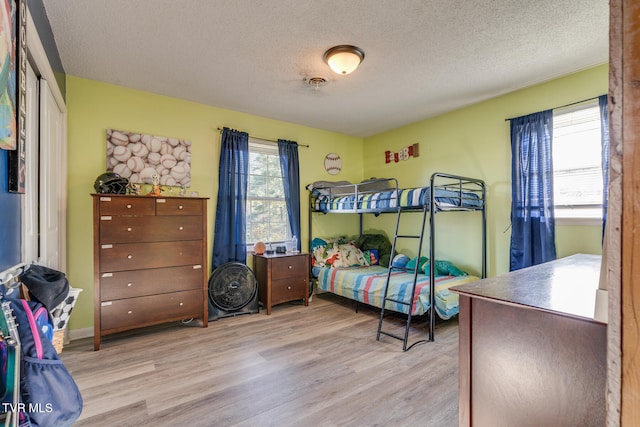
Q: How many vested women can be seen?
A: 0